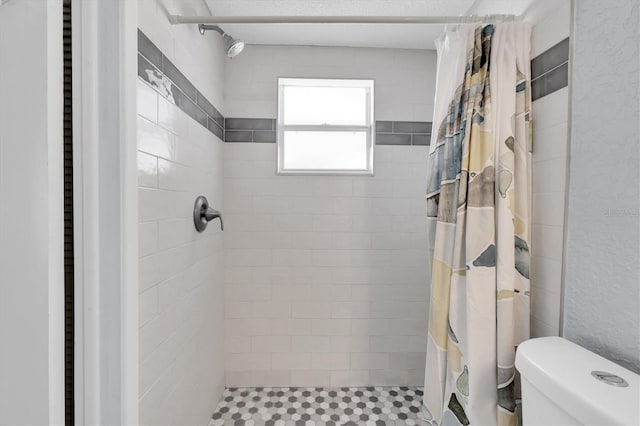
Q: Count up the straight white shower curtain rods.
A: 1